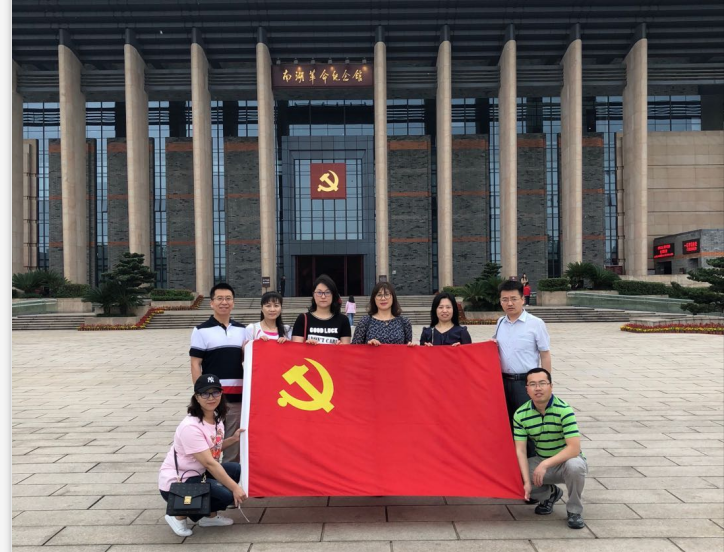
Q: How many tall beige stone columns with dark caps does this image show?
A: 9